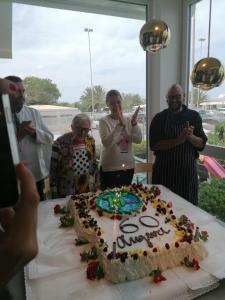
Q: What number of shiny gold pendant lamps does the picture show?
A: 2